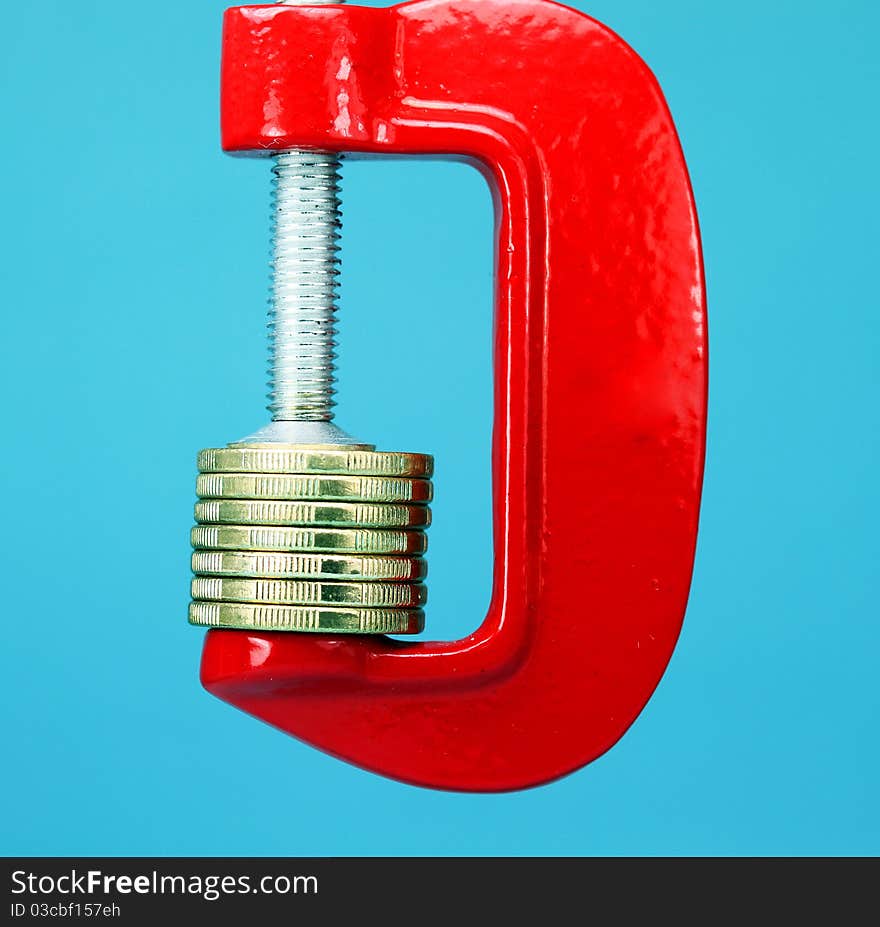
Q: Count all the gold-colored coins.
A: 7